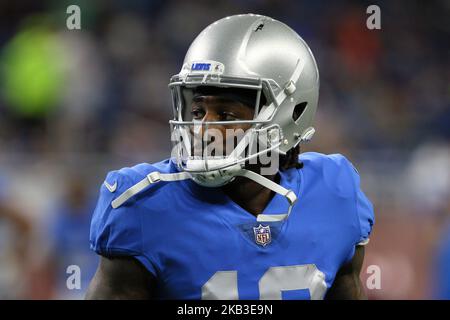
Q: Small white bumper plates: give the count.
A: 1